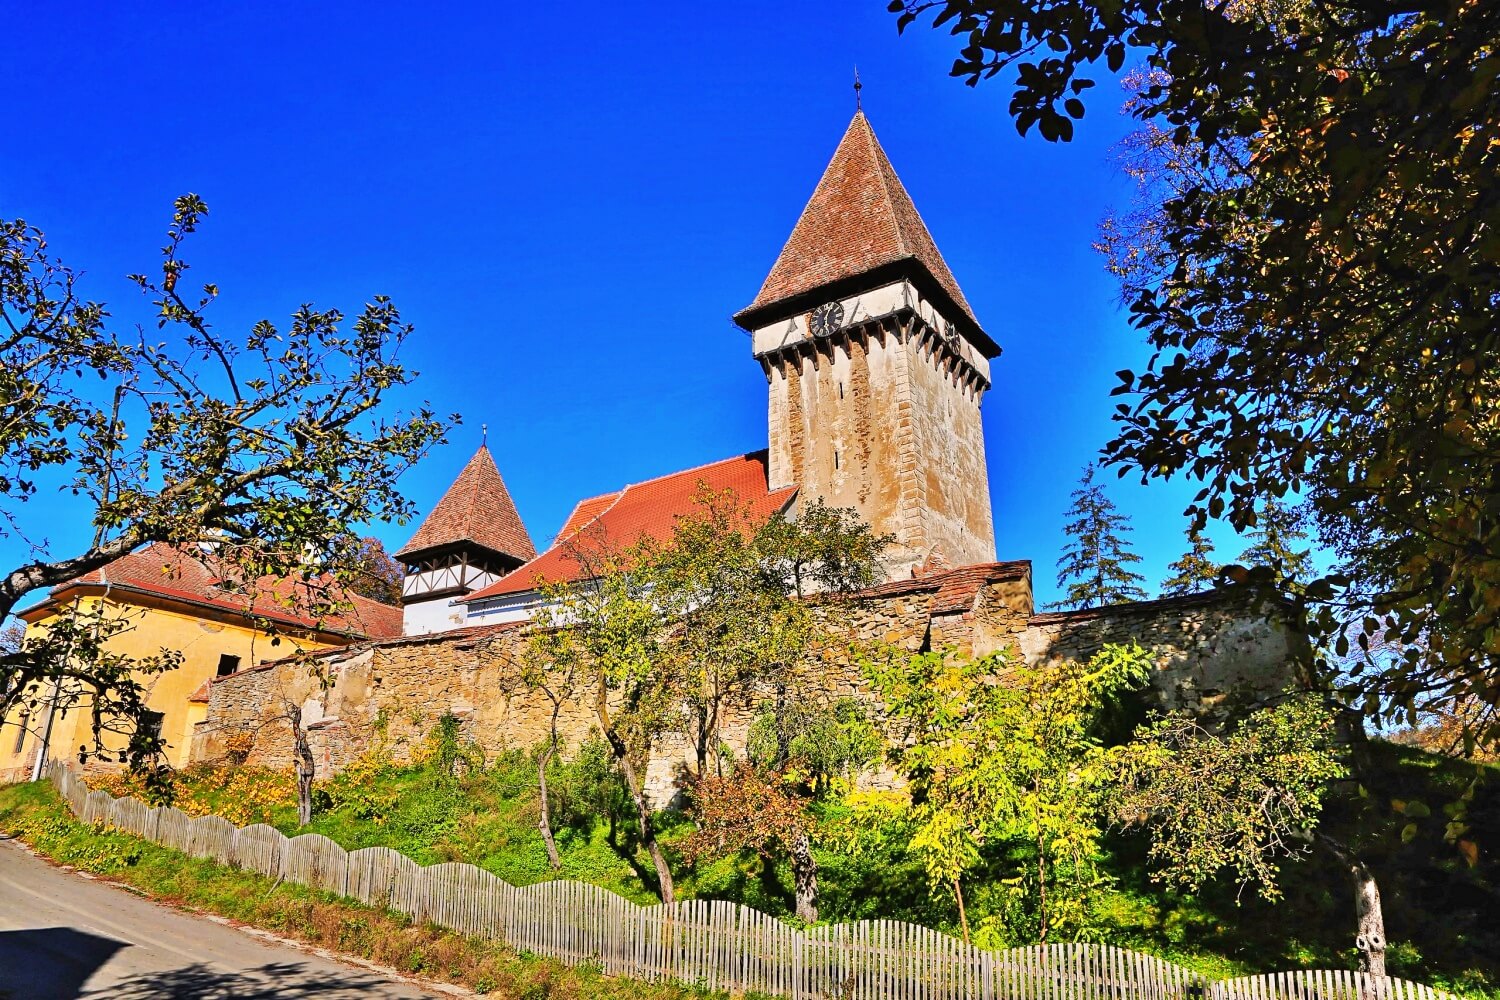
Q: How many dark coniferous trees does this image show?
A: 3